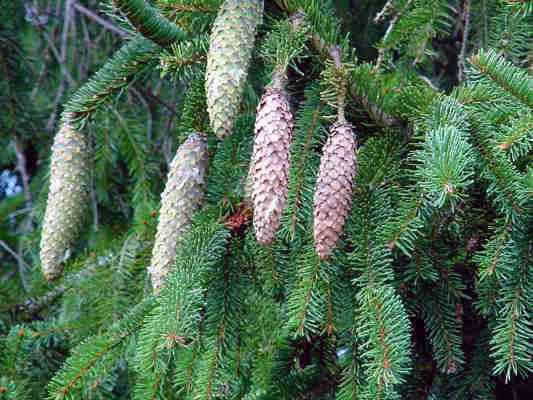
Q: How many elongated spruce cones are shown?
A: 5